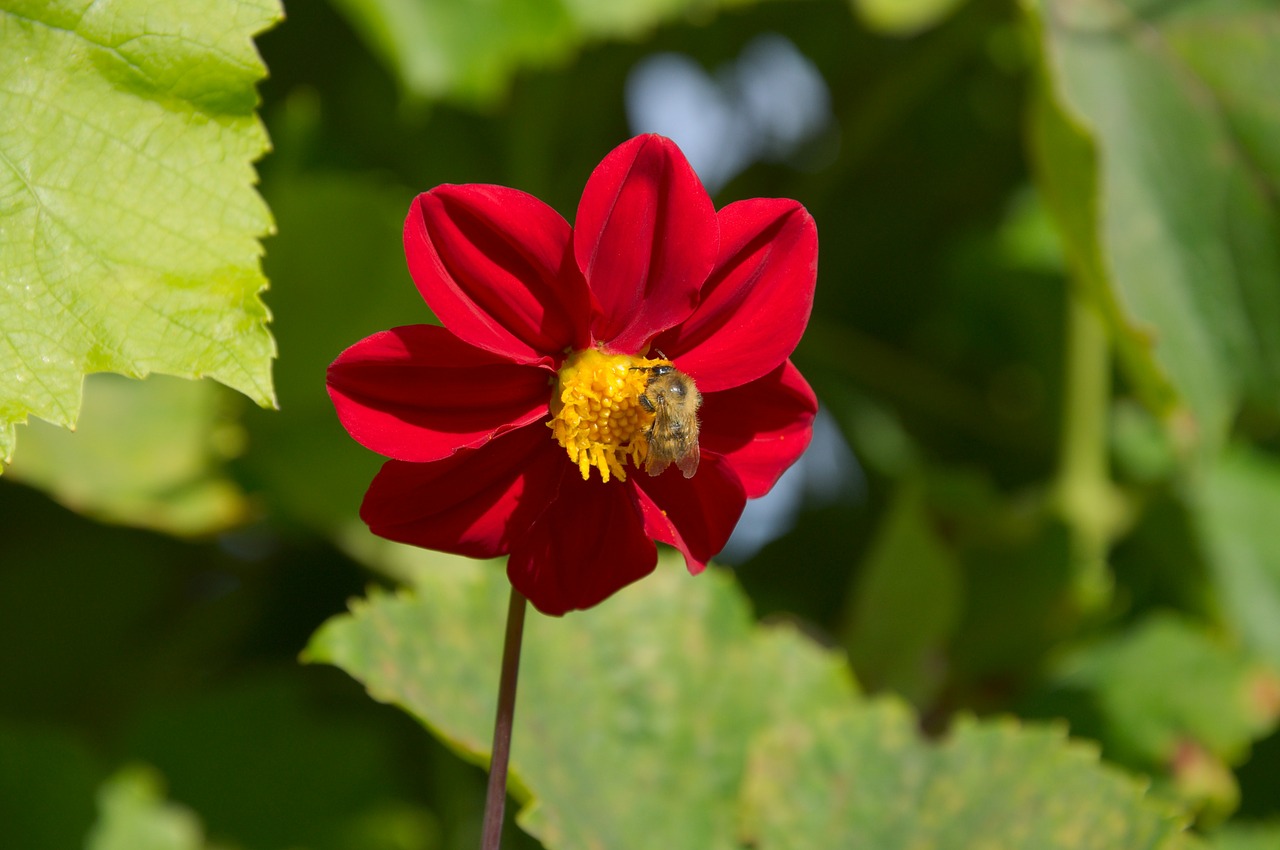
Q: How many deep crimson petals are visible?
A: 8